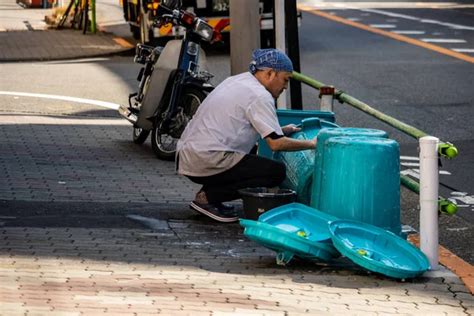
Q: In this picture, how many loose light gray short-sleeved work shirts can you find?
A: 1